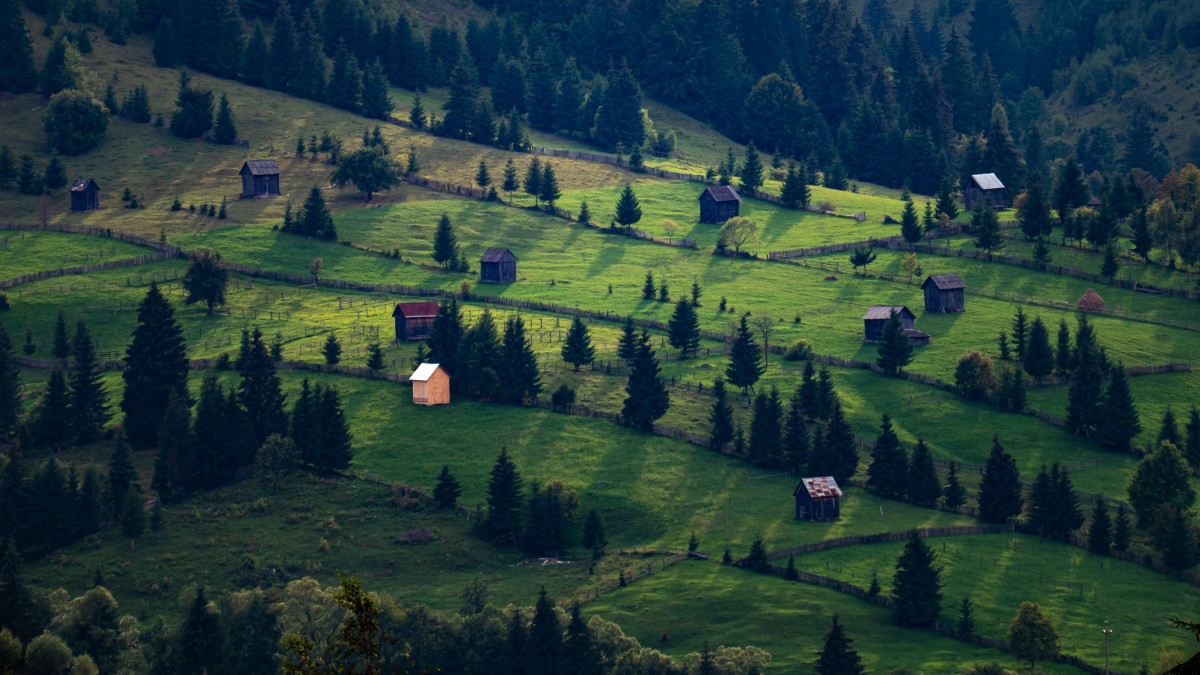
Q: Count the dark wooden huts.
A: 9